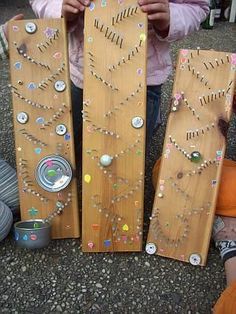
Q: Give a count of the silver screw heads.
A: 7